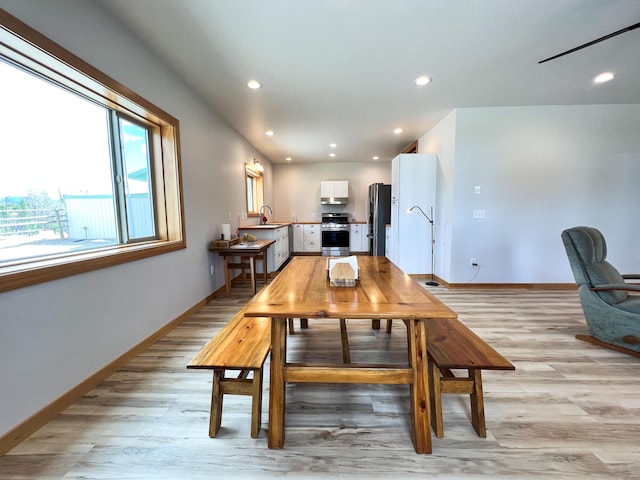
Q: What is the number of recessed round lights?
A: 9